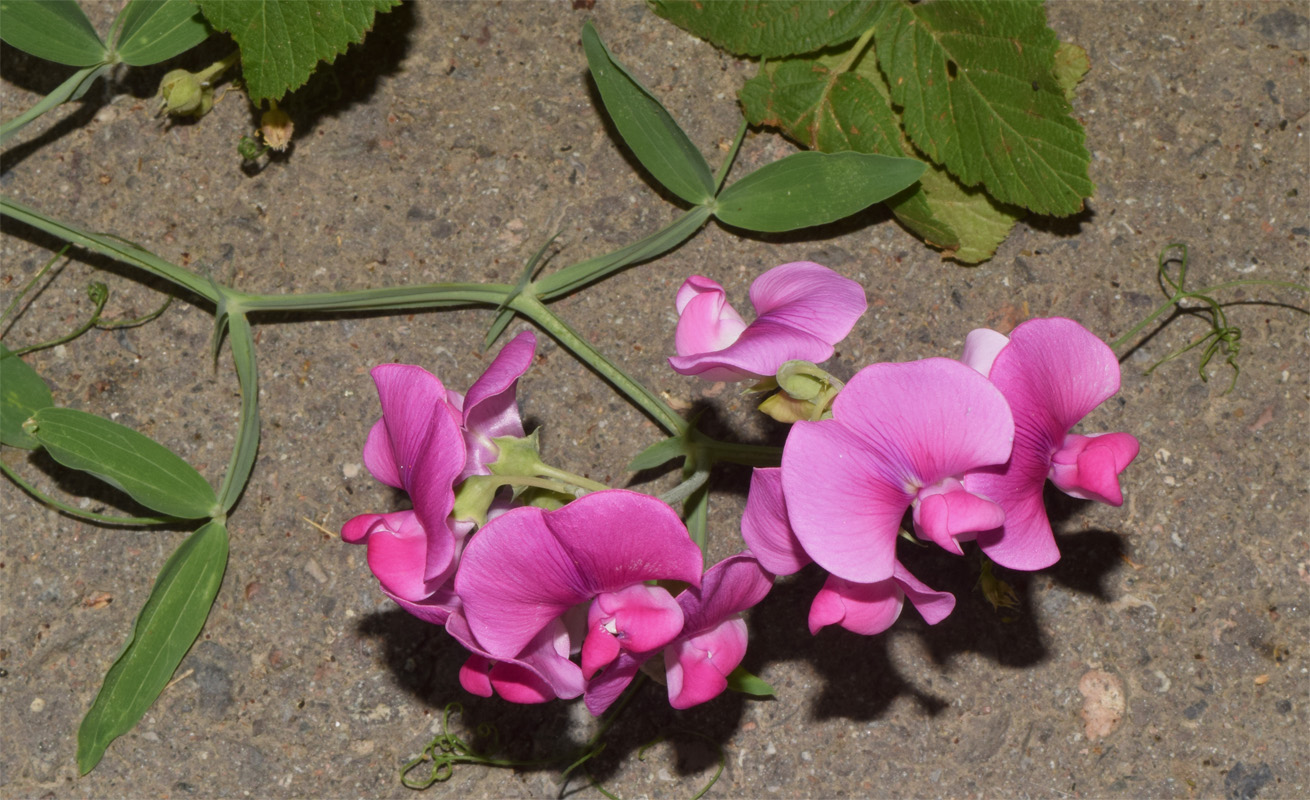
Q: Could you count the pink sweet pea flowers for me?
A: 9